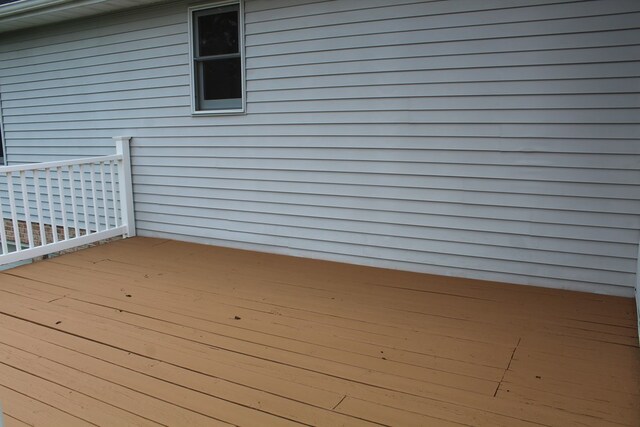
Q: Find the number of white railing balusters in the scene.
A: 11